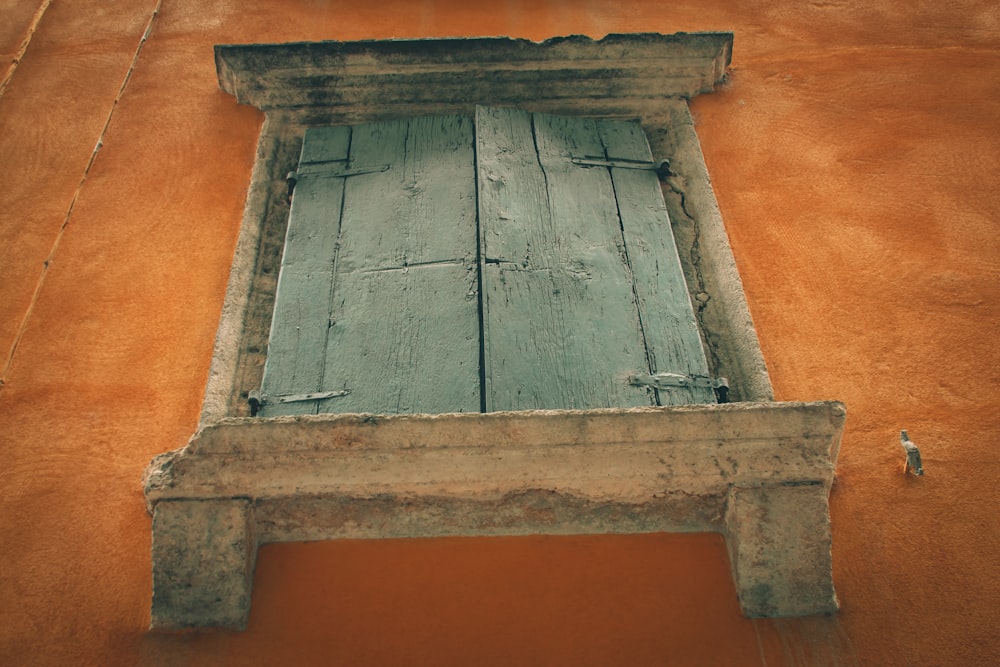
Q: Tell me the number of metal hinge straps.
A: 4